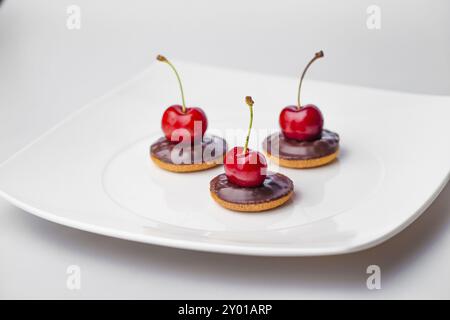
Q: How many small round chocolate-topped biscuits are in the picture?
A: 3